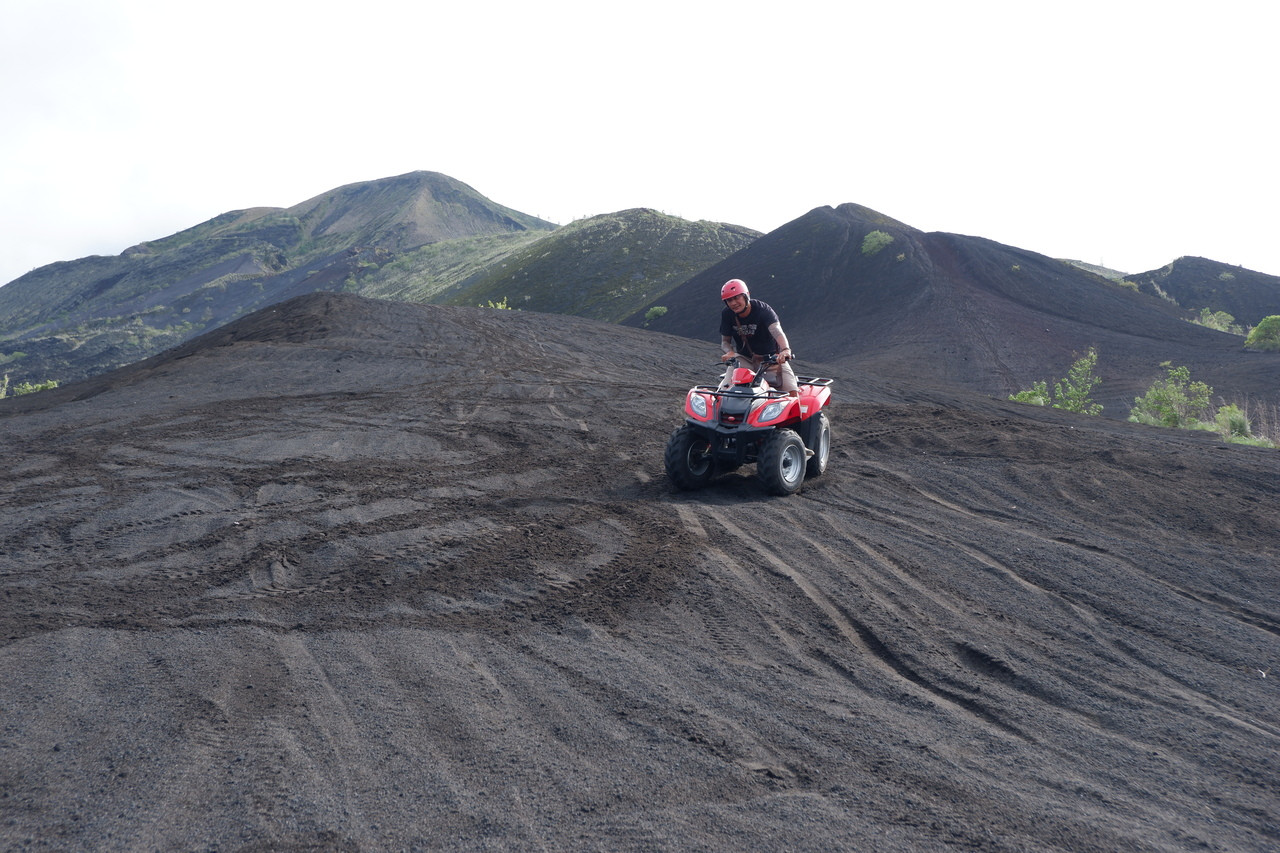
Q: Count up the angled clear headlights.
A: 2